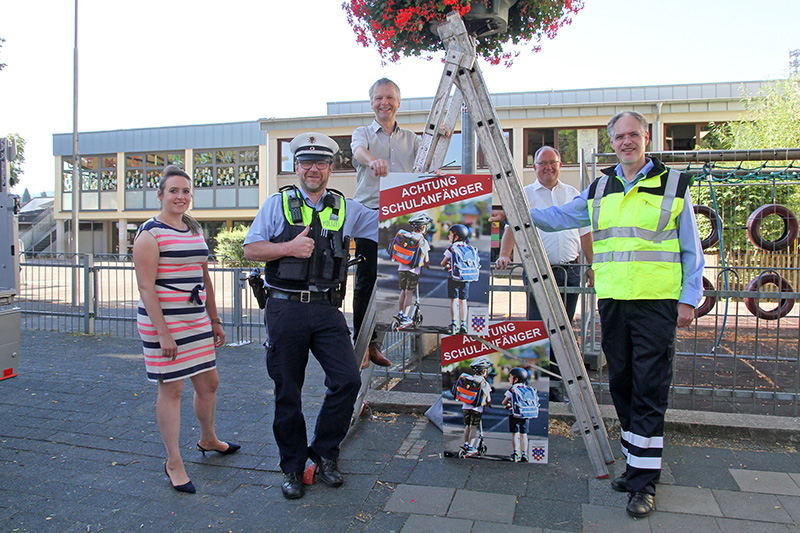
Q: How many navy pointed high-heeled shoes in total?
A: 2